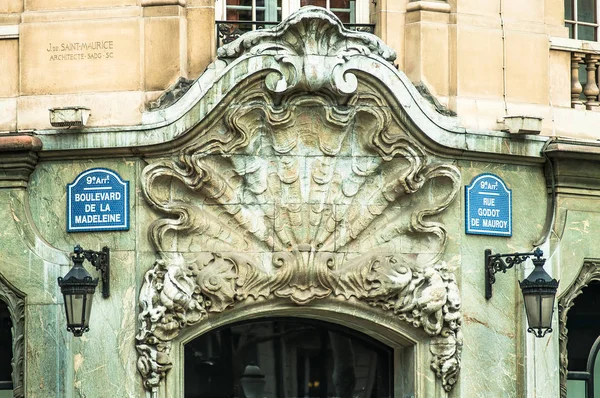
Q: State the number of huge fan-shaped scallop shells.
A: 1